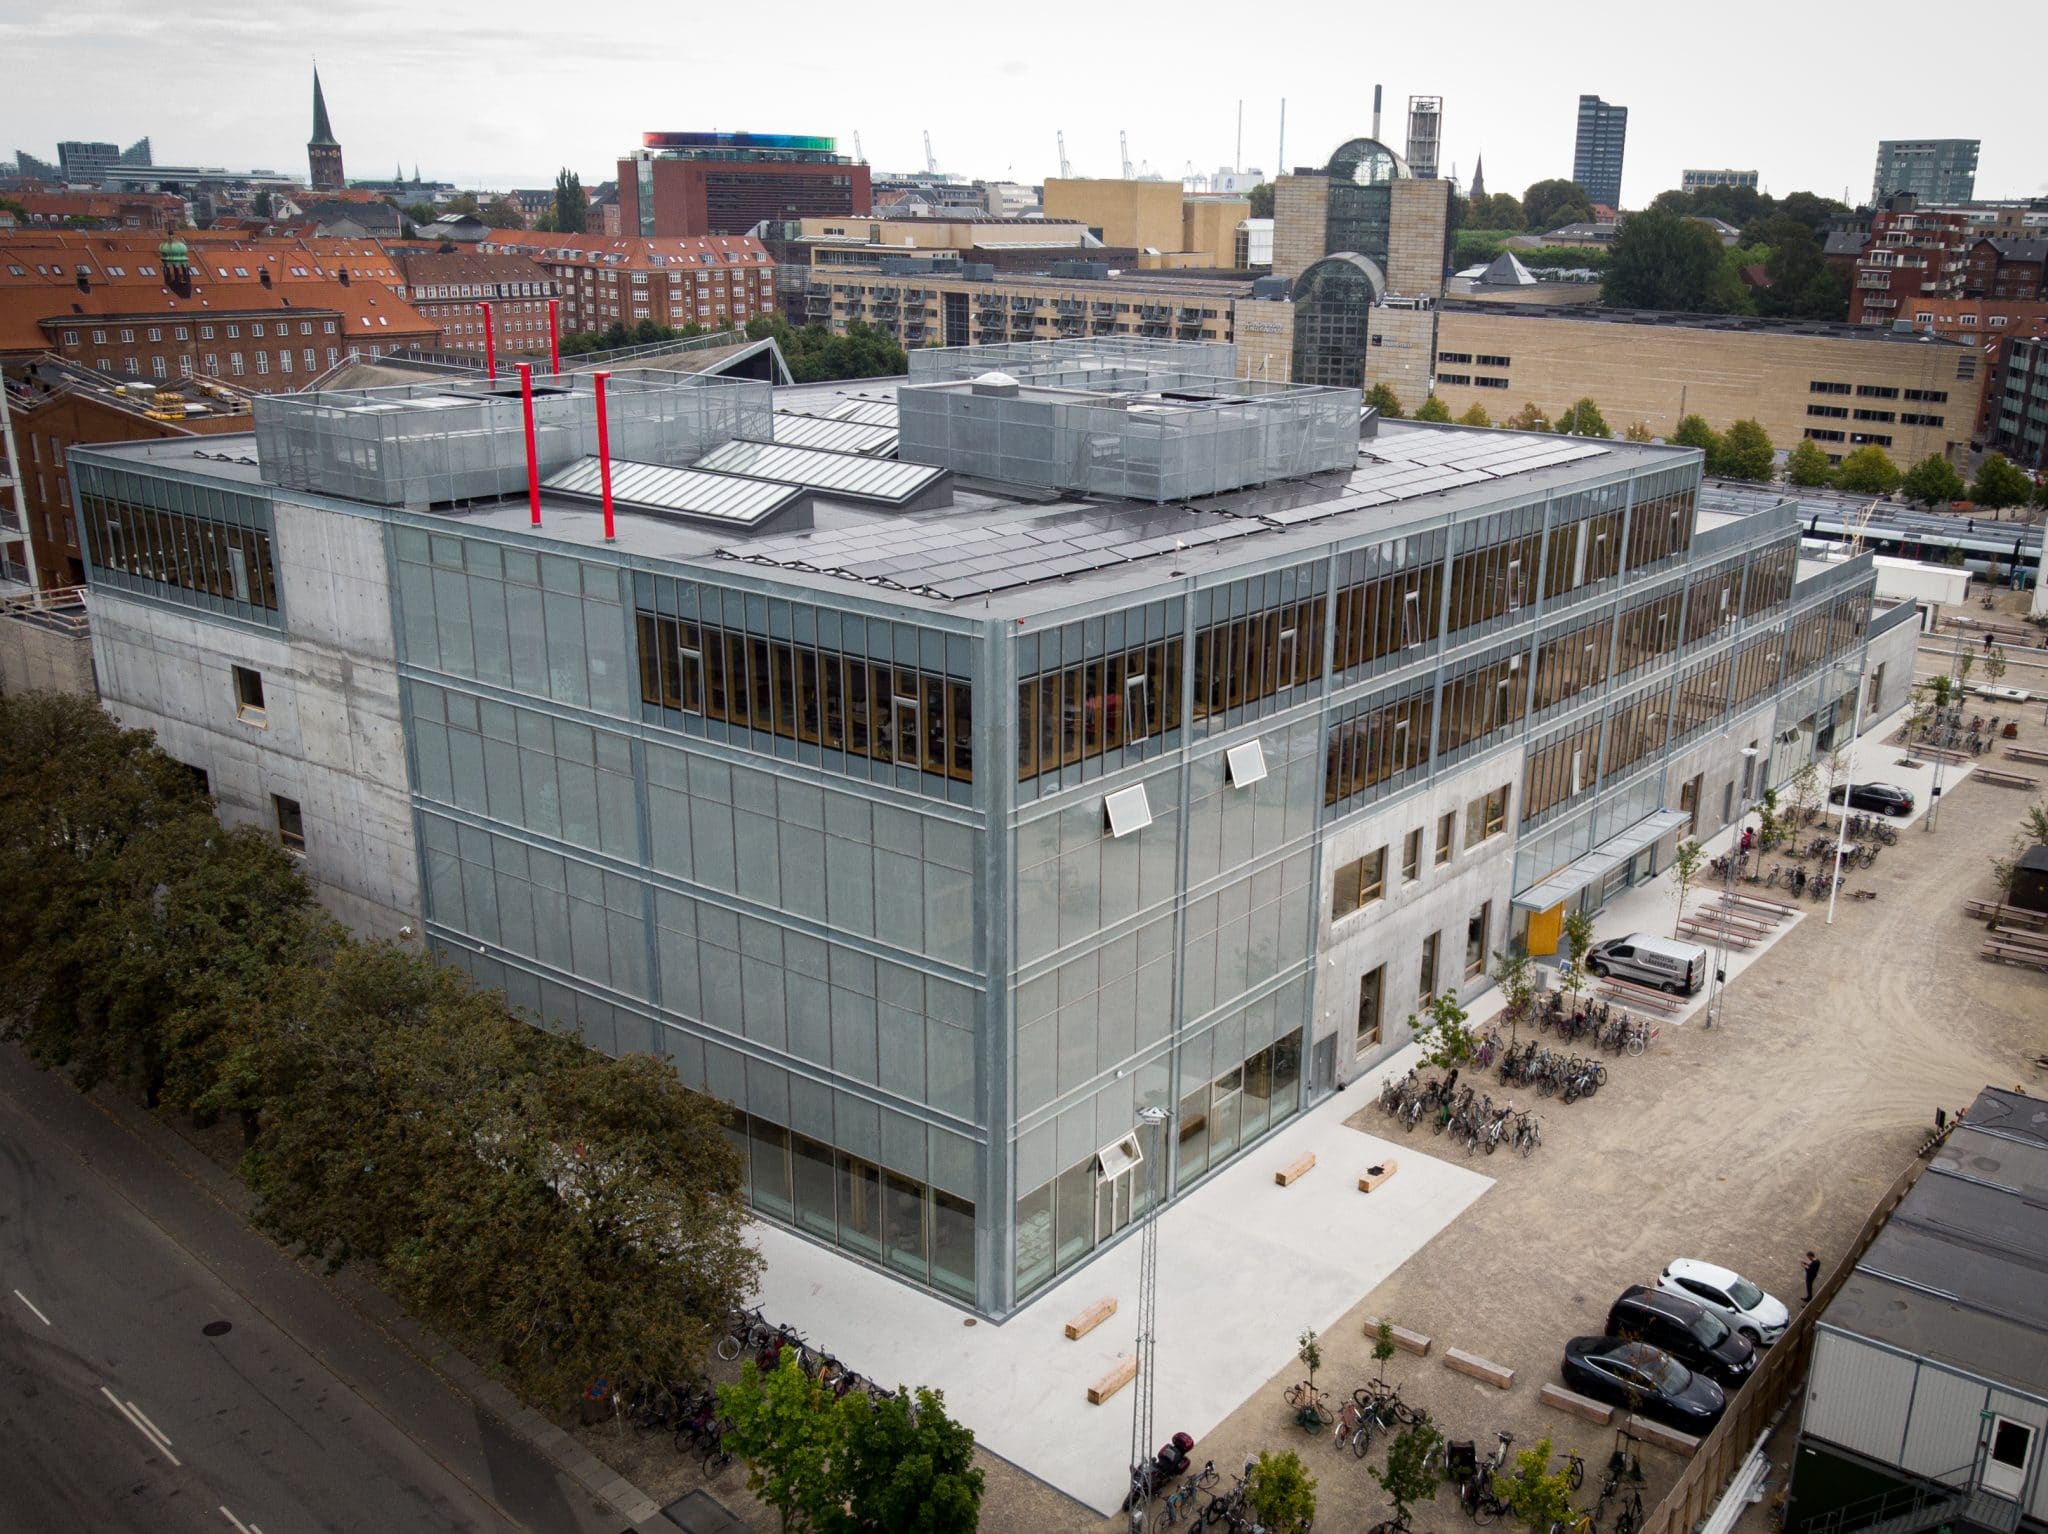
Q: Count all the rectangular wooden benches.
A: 8